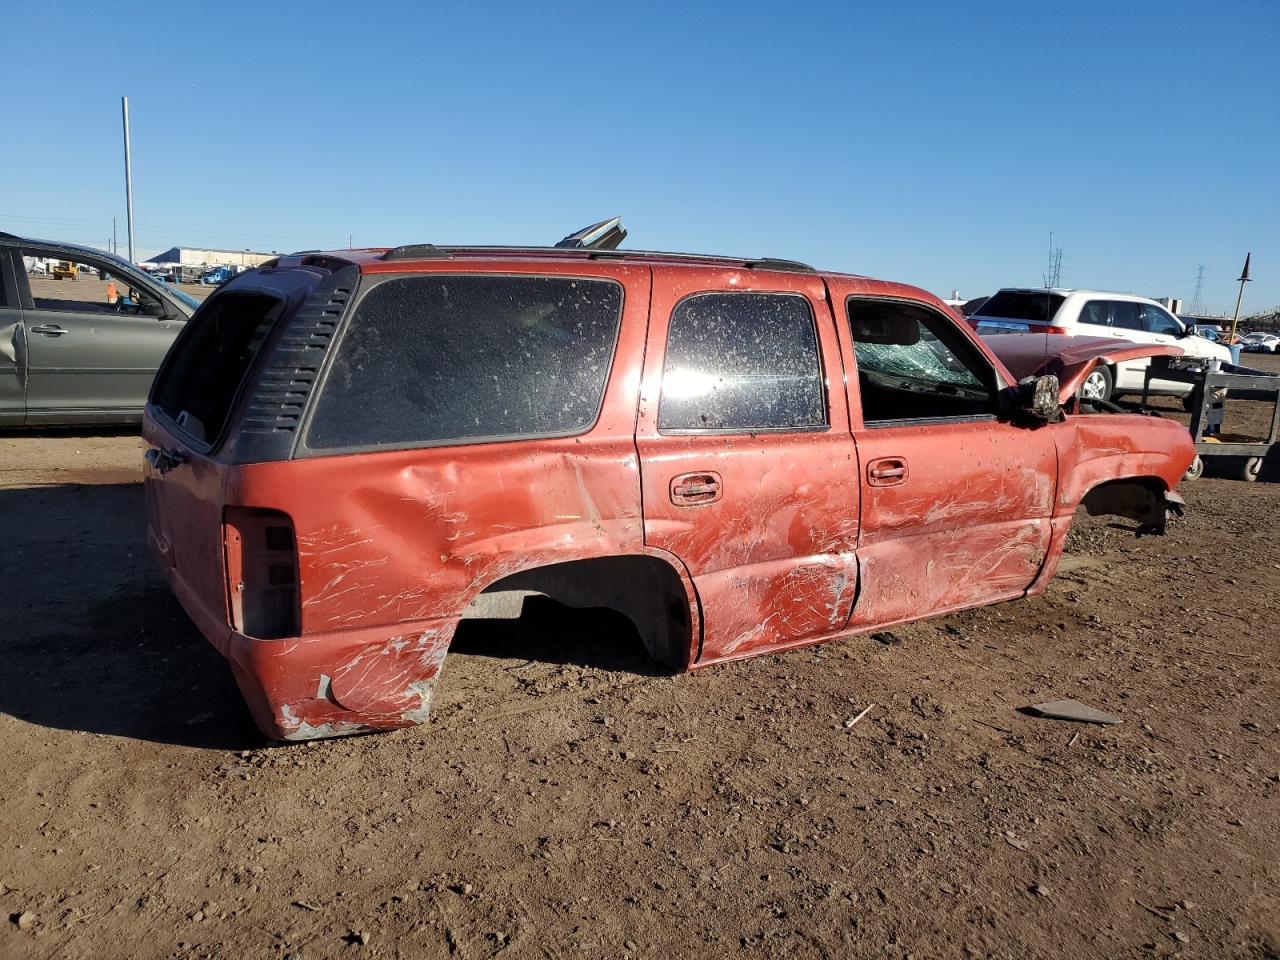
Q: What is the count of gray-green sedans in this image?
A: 1